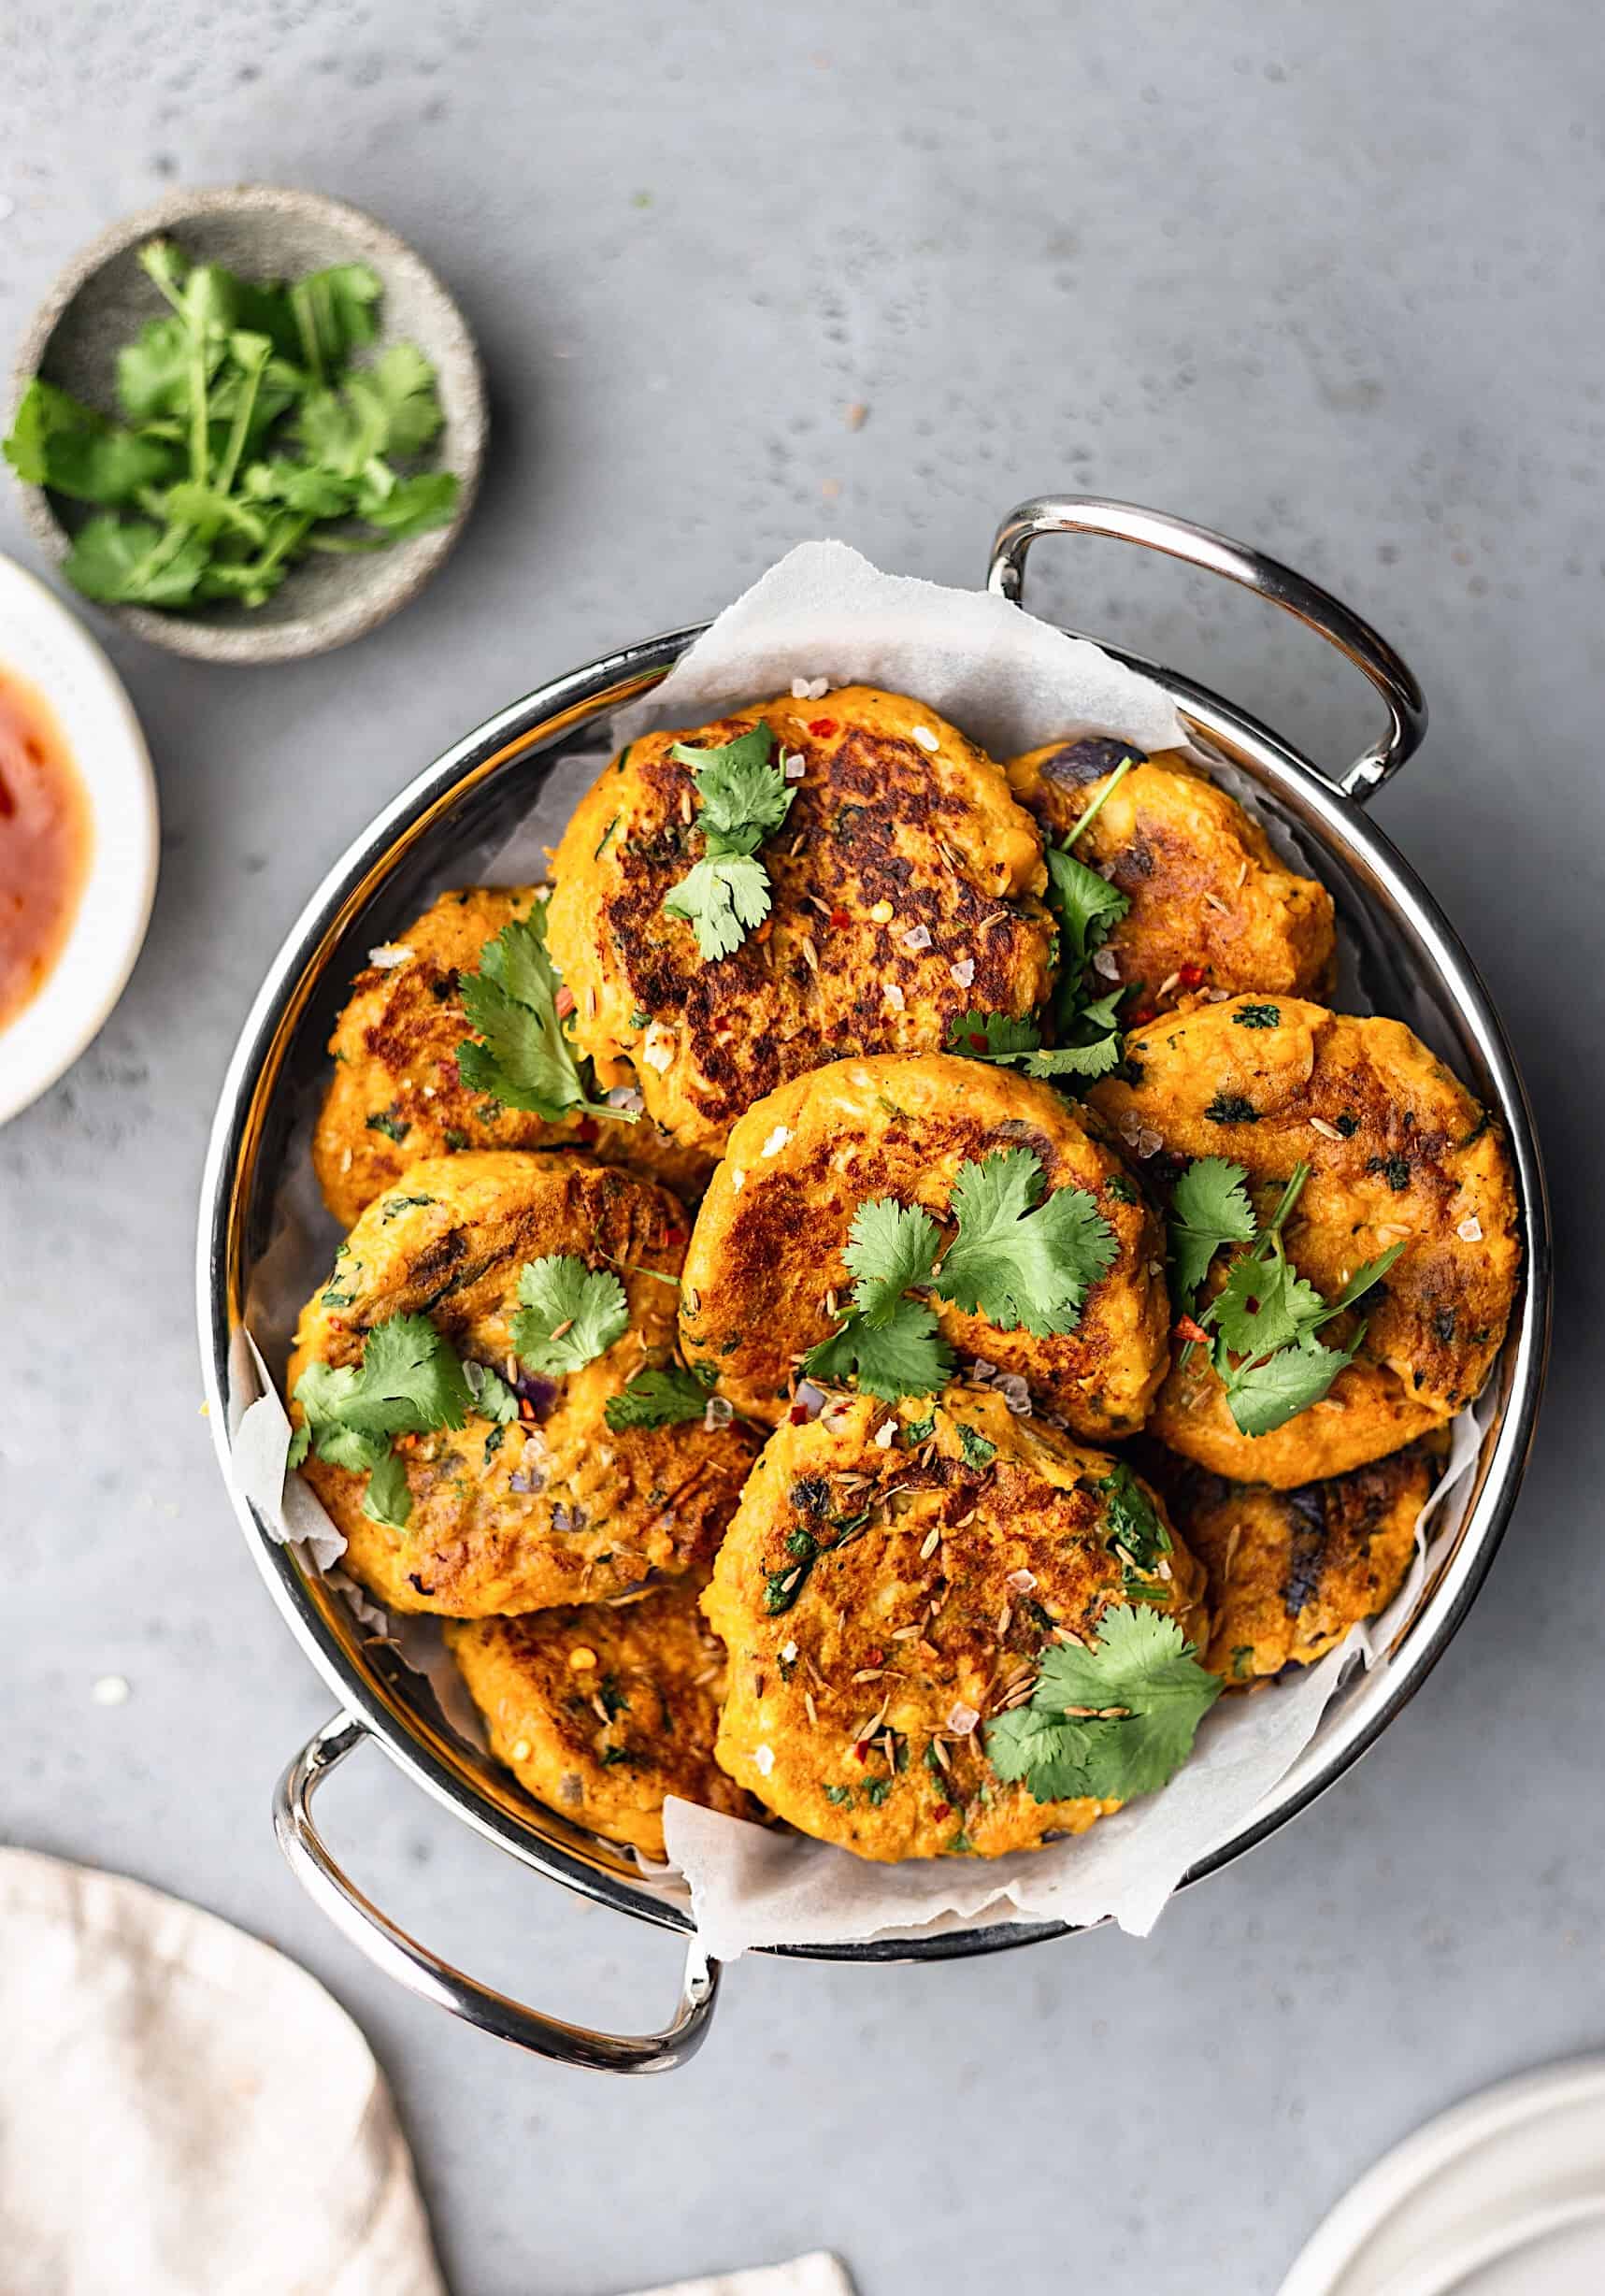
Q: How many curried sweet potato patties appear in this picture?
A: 9